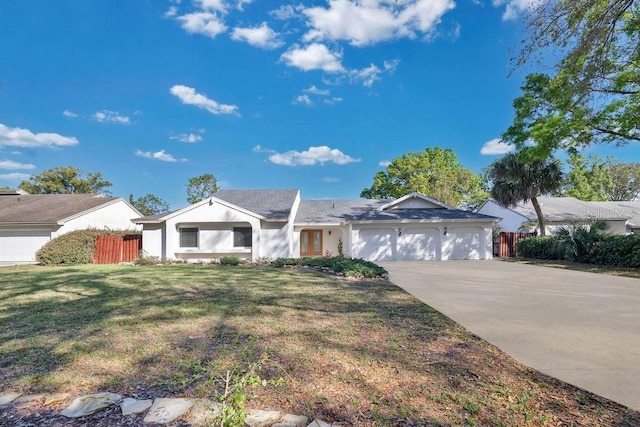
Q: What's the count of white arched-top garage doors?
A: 3